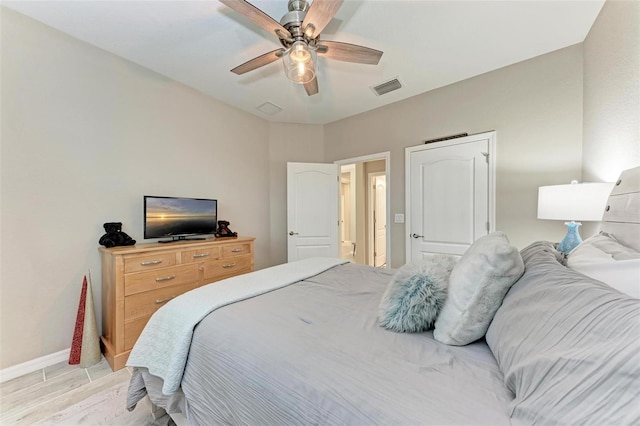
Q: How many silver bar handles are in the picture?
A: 6